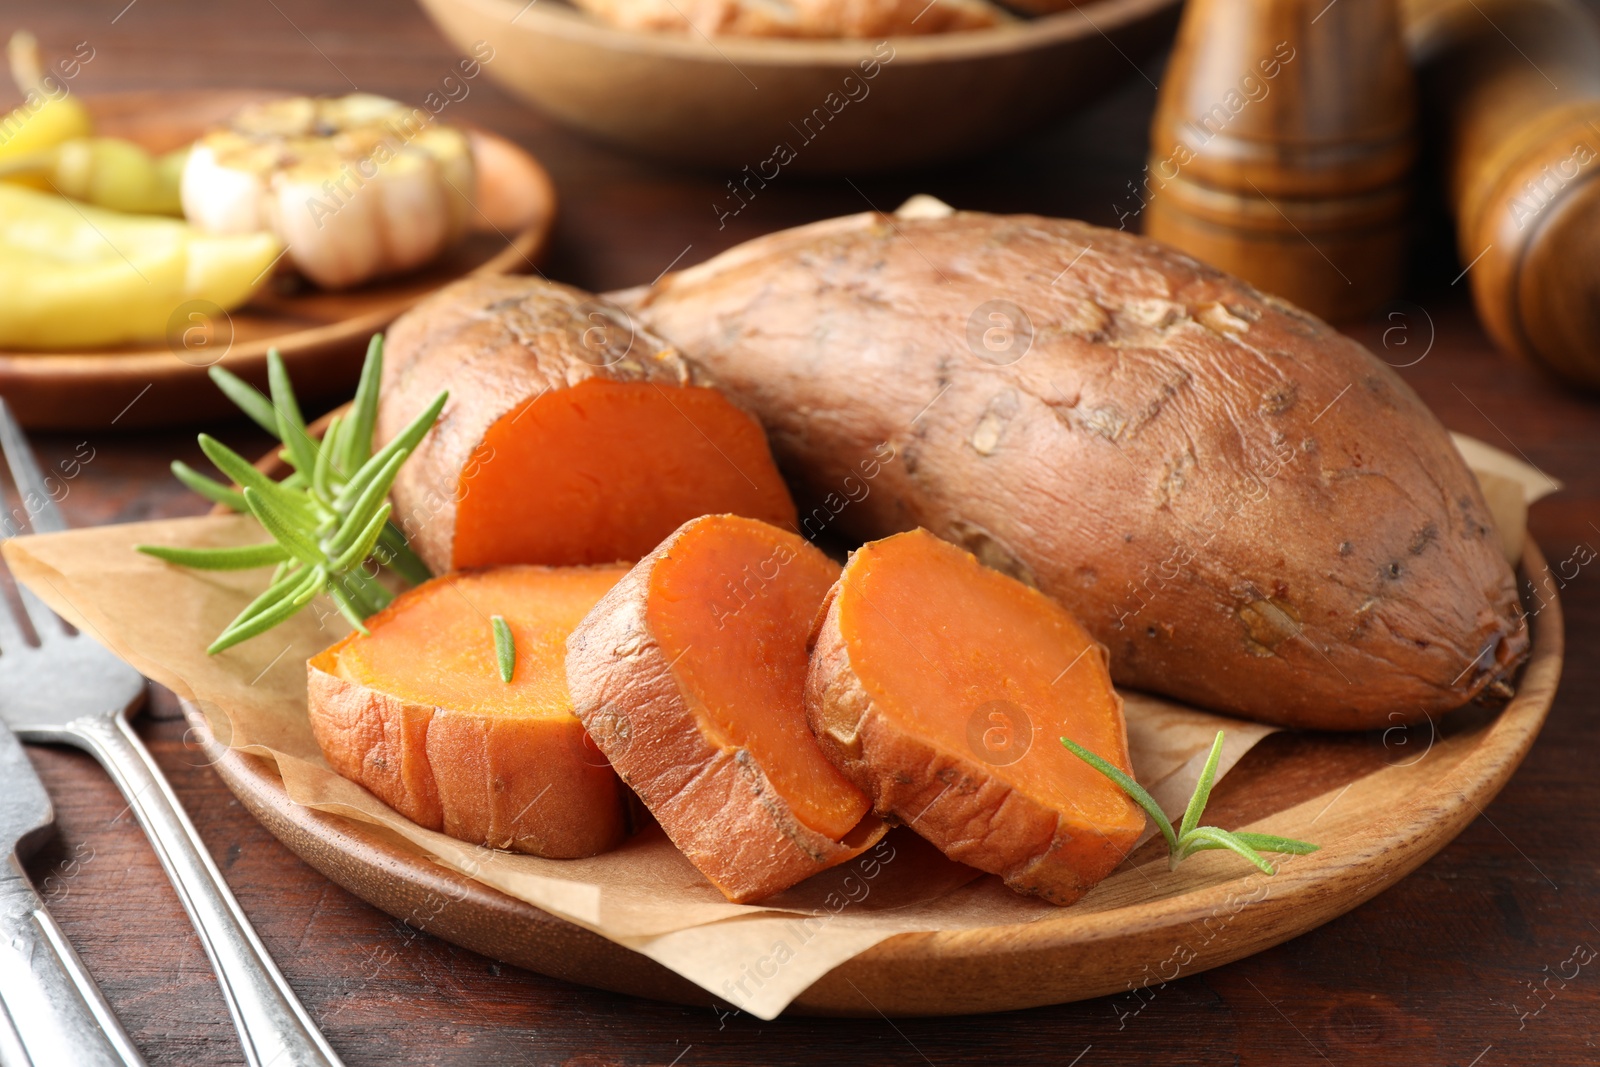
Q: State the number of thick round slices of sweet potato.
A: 3